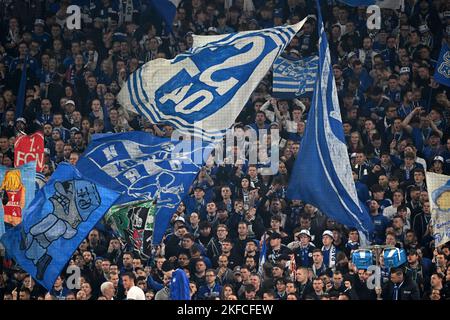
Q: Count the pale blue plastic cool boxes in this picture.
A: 2